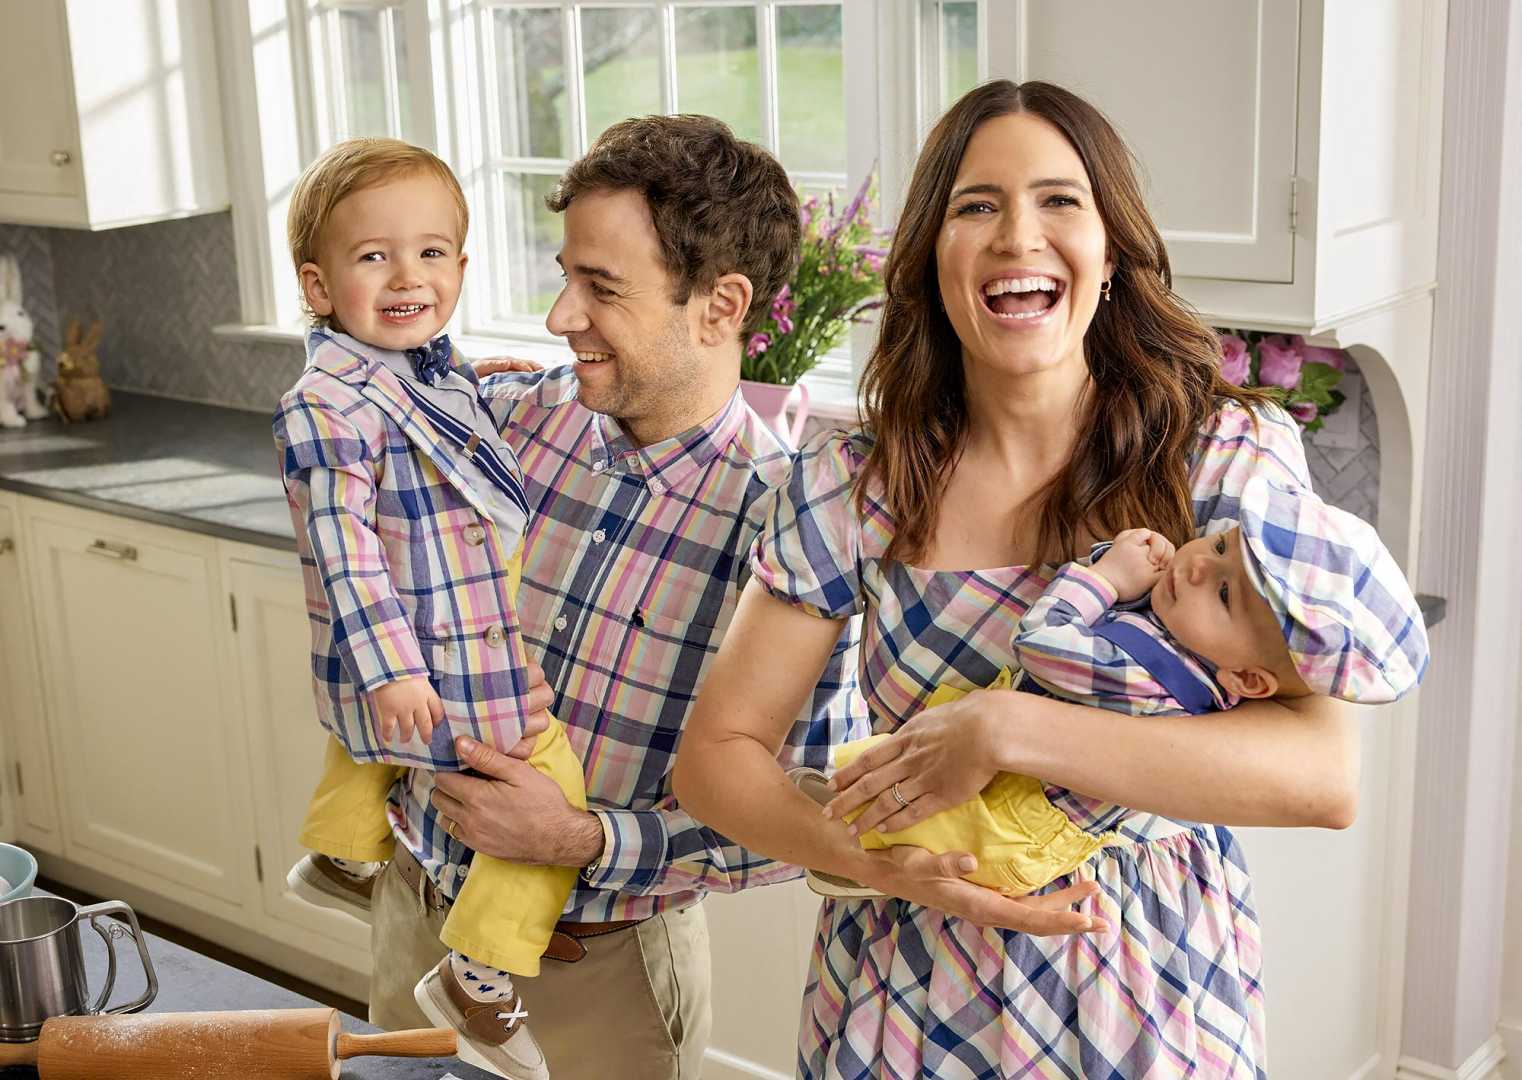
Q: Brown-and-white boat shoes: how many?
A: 2